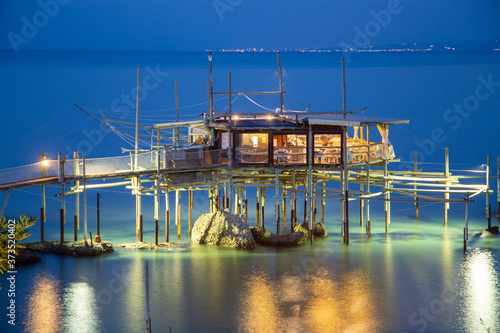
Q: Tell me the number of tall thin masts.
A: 6